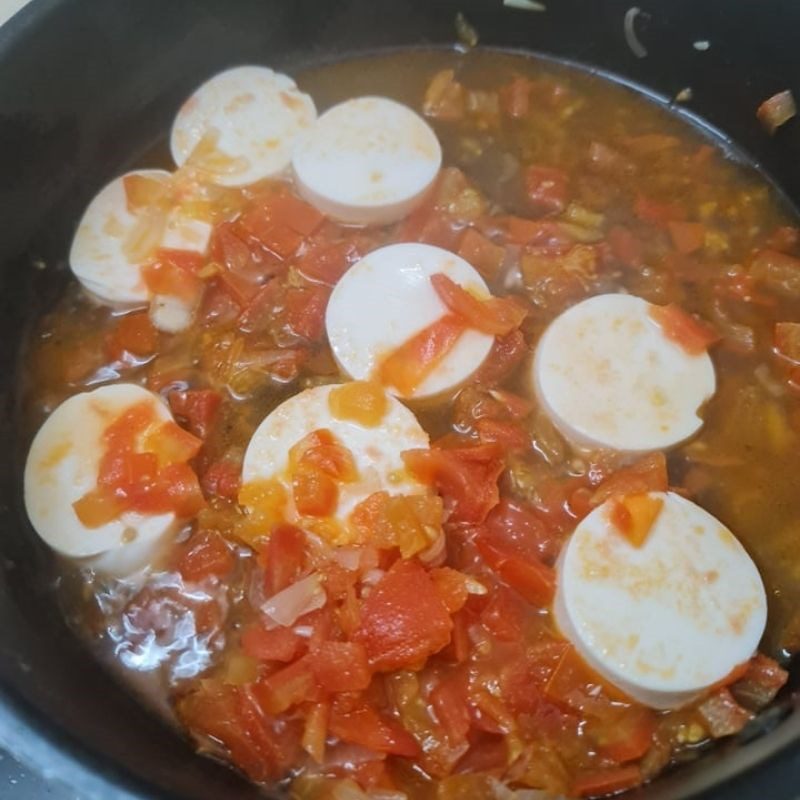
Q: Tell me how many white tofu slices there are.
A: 8